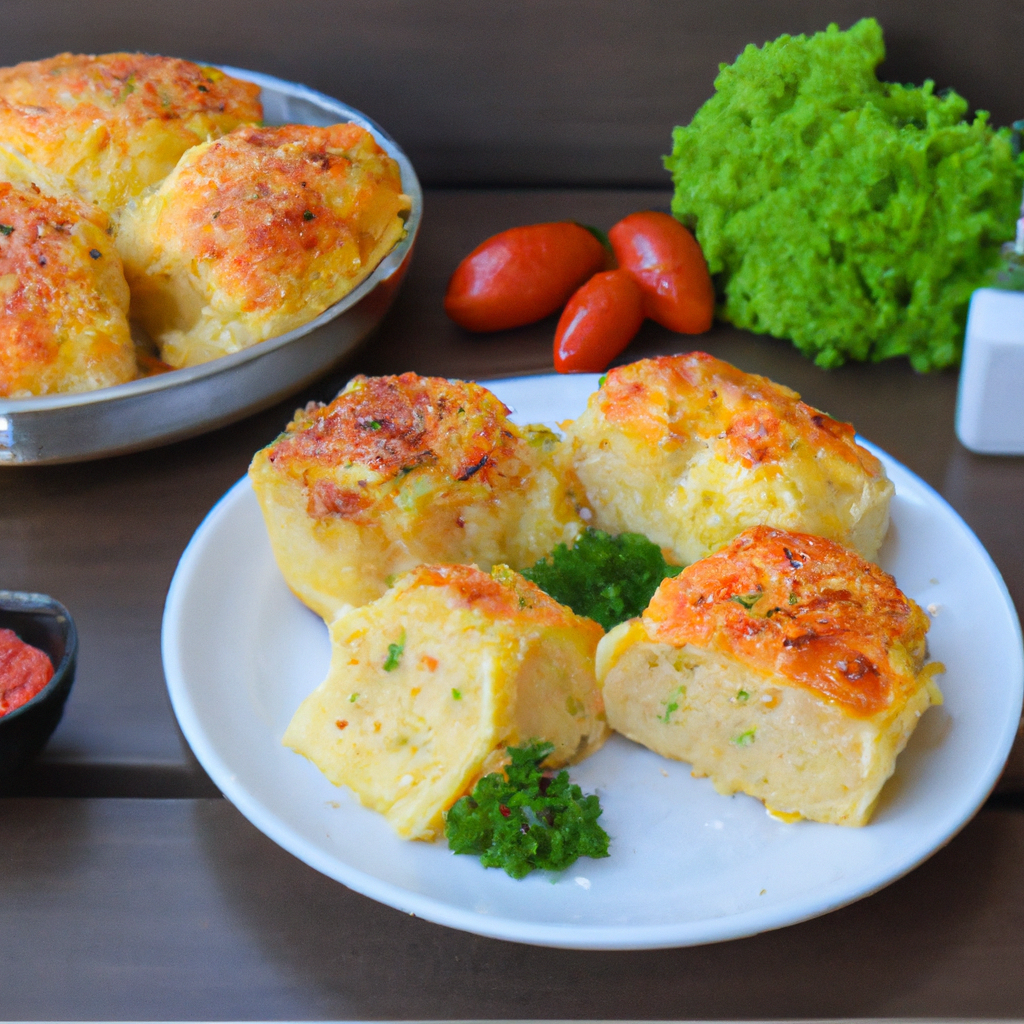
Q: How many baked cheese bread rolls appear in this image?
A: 7